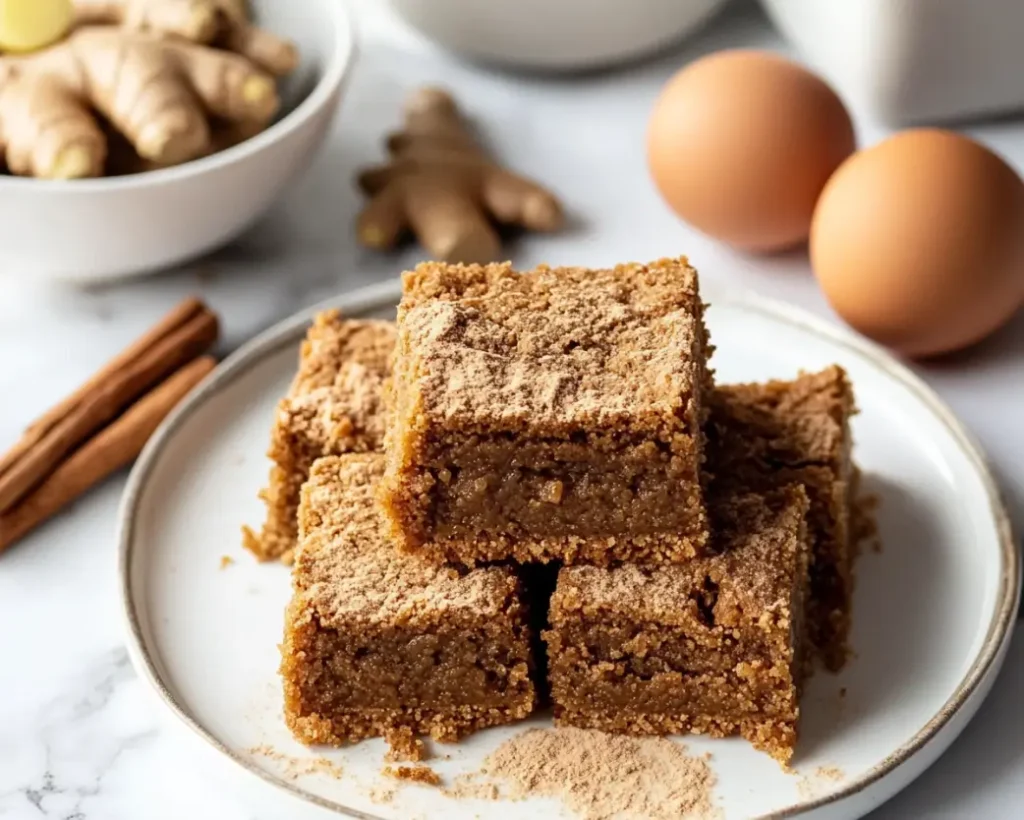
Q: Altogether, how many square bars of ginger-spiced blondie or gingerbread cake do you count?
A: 5